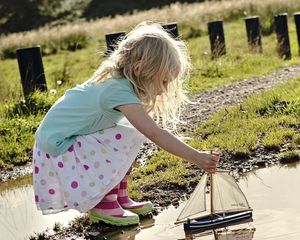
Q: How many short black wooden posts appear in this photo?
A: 7